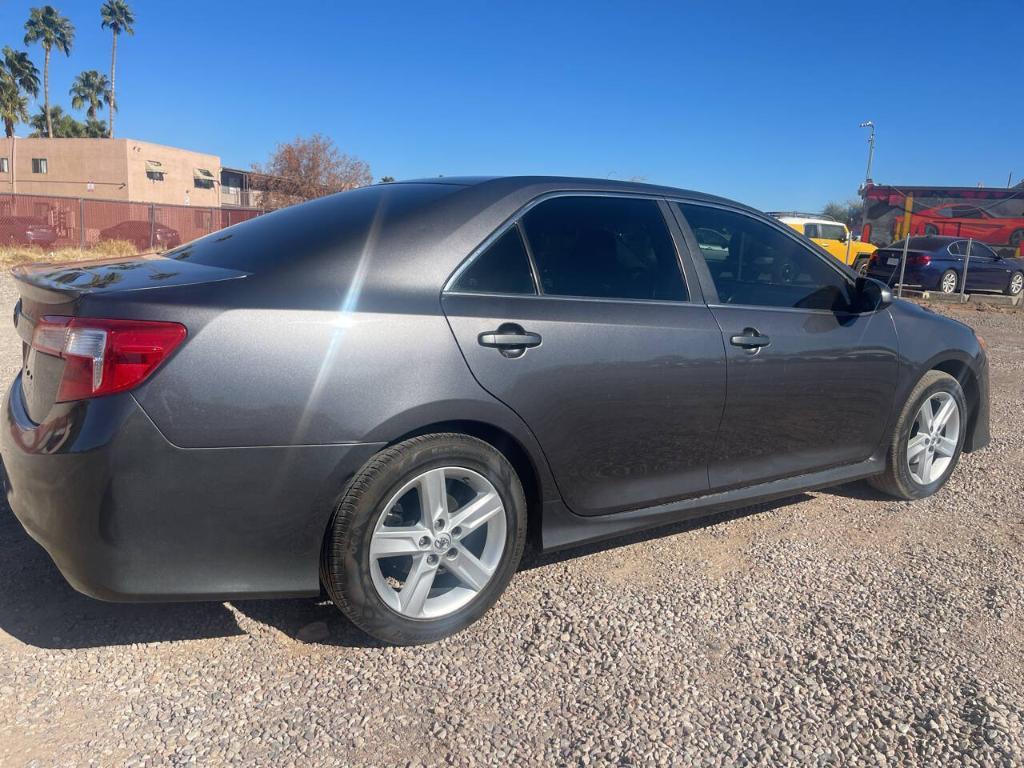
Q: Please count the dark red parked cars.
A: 2